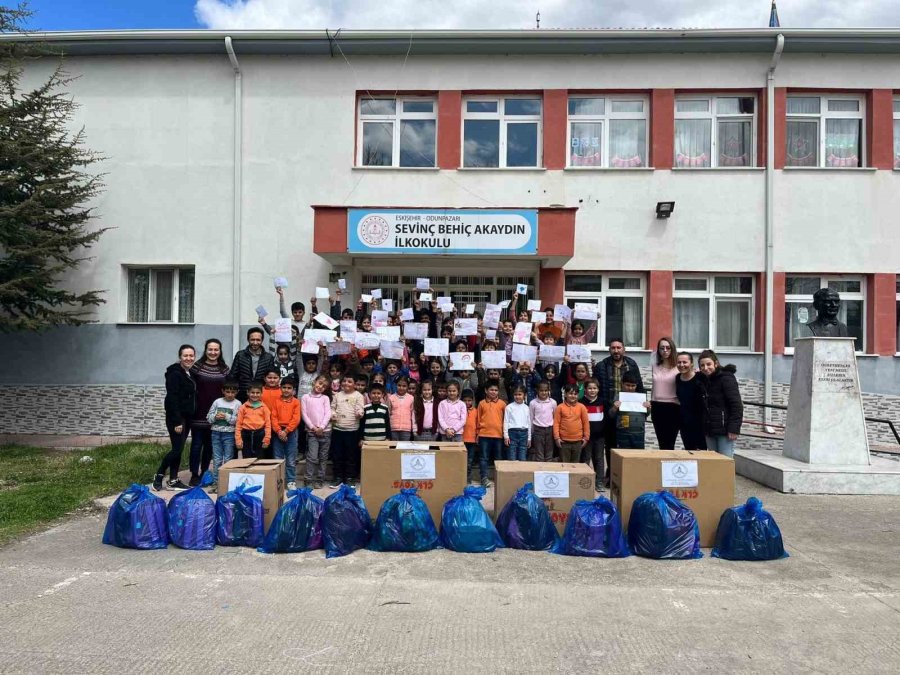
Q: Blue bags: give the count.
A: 11